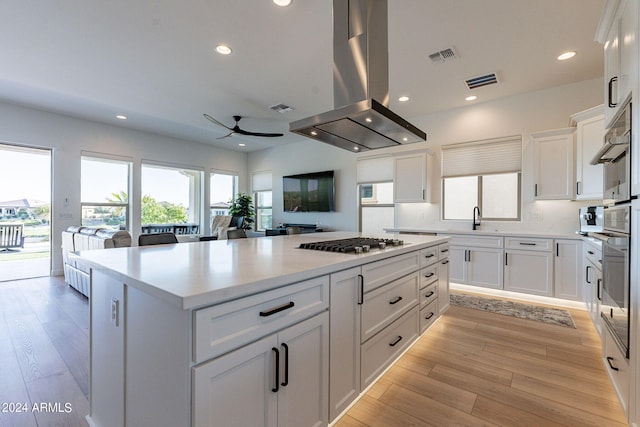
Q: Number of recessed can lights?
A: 7